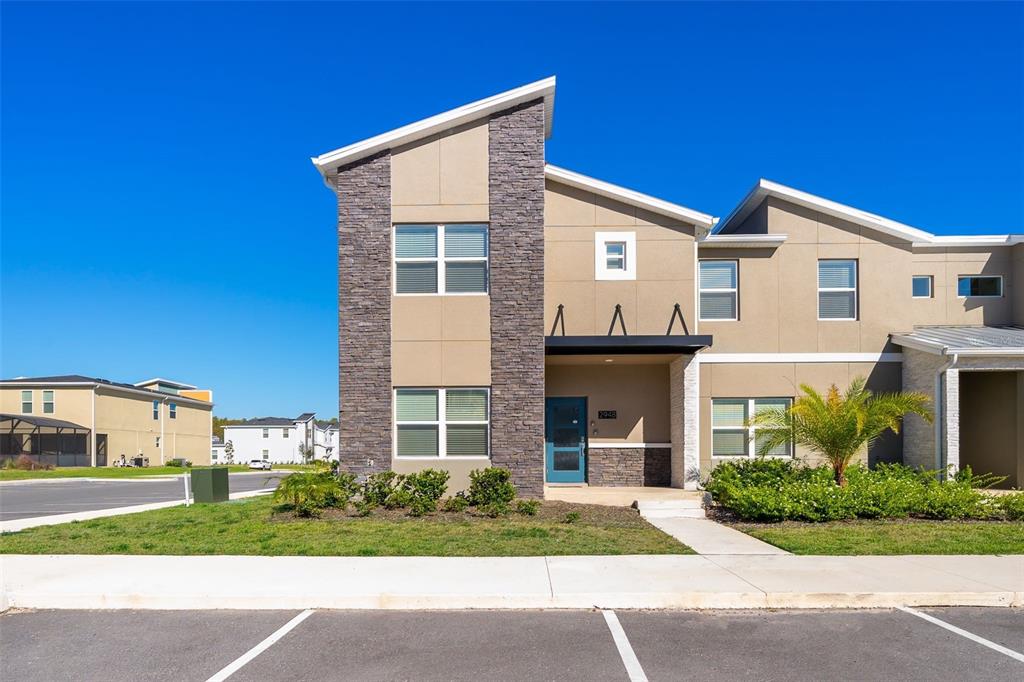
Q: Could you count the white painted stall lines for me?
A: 3